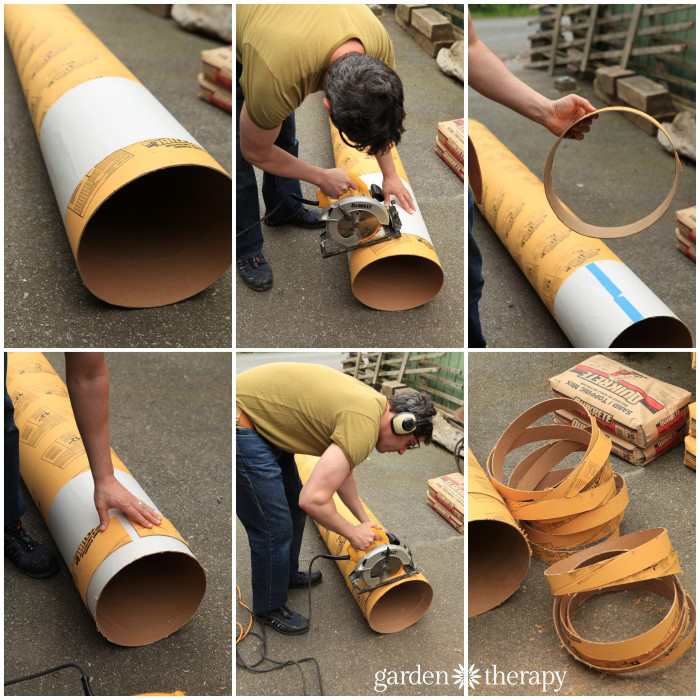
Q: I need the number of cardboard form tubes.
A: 6